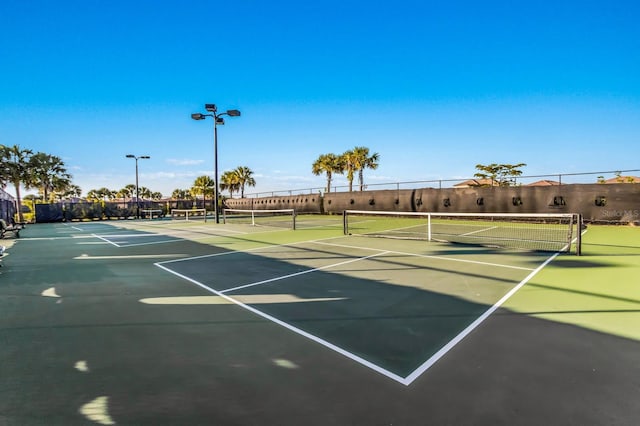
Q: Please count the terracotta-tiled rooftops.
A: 3